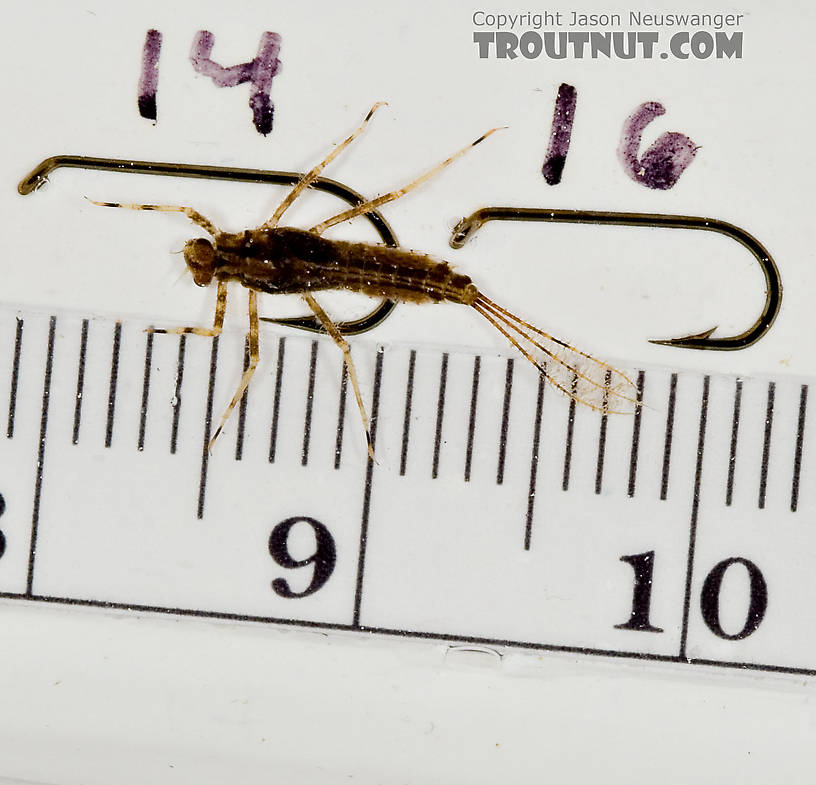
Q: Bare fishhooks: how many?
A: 2